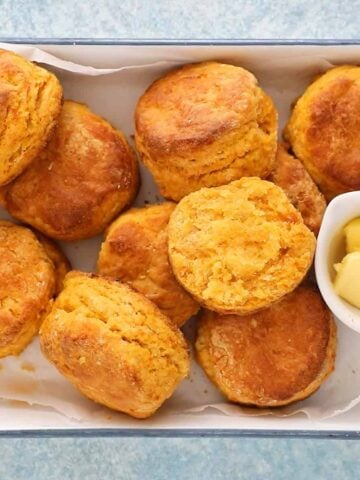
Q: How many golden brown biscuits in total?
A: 11